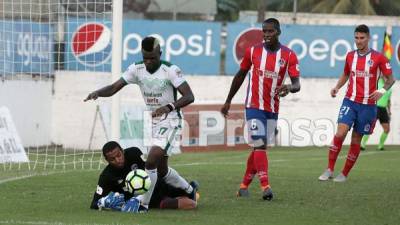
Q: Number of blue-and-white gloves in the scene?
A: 2